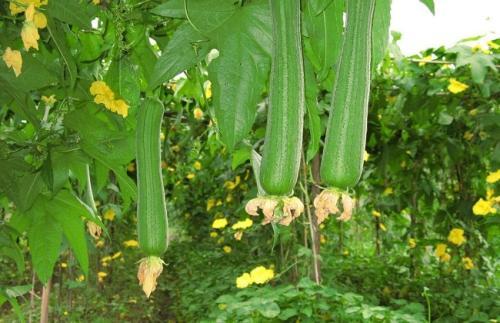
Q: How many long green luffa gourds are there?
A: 3